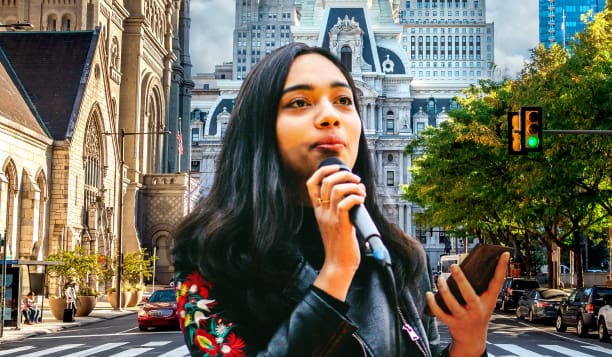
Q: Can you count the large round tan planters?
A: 4